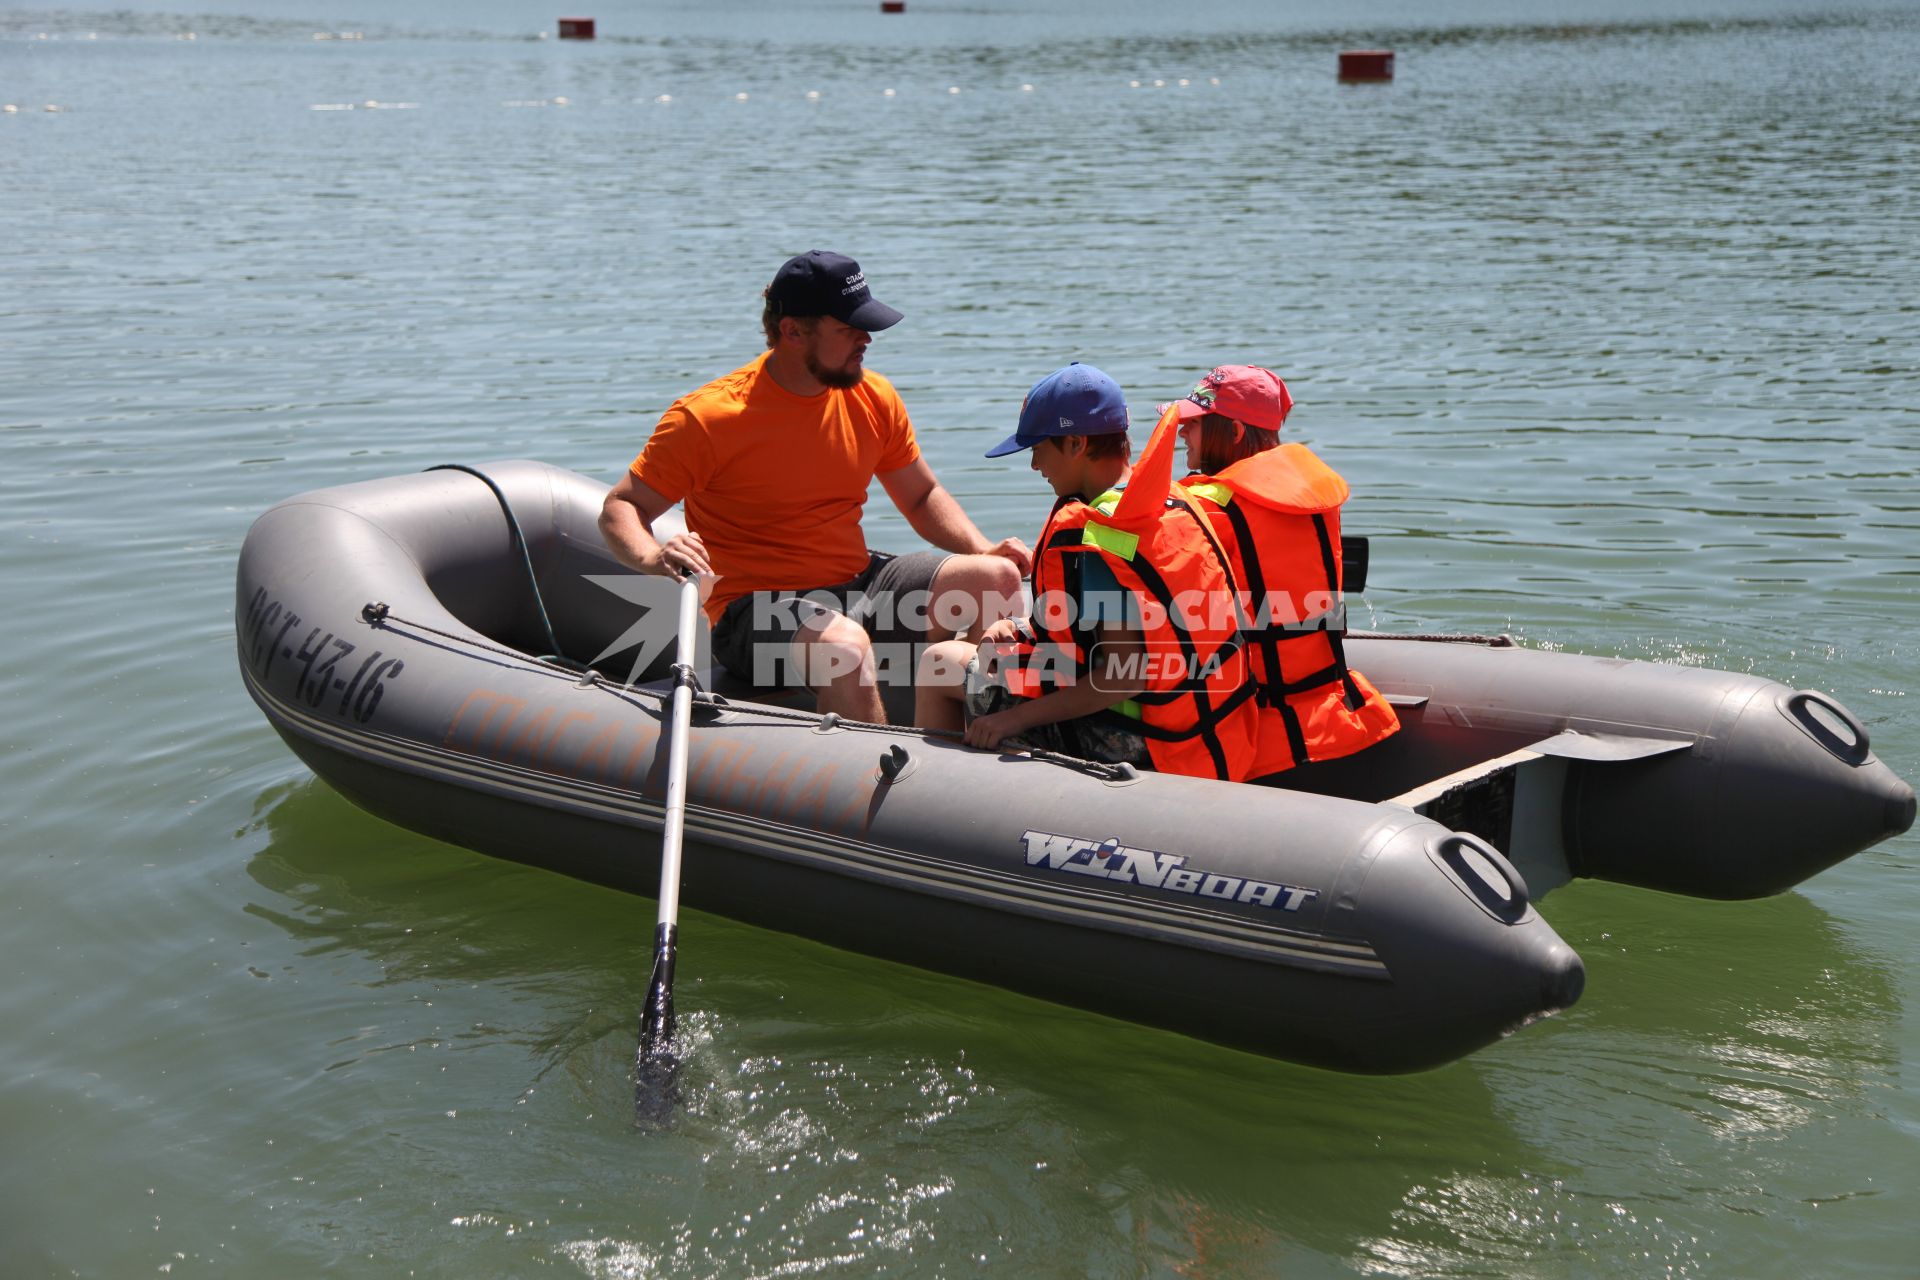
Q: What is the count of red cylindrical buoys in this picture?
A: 3